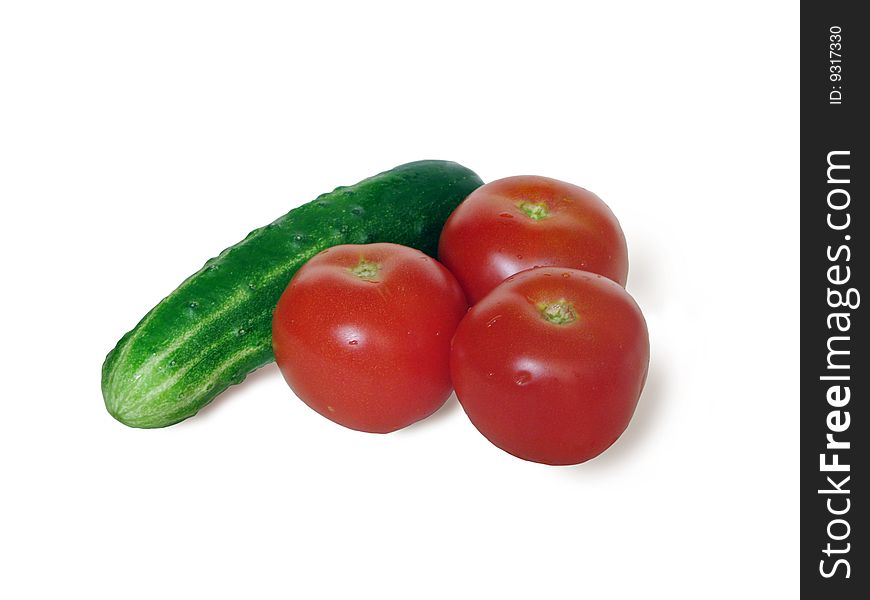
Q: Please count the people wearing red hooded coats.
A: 0